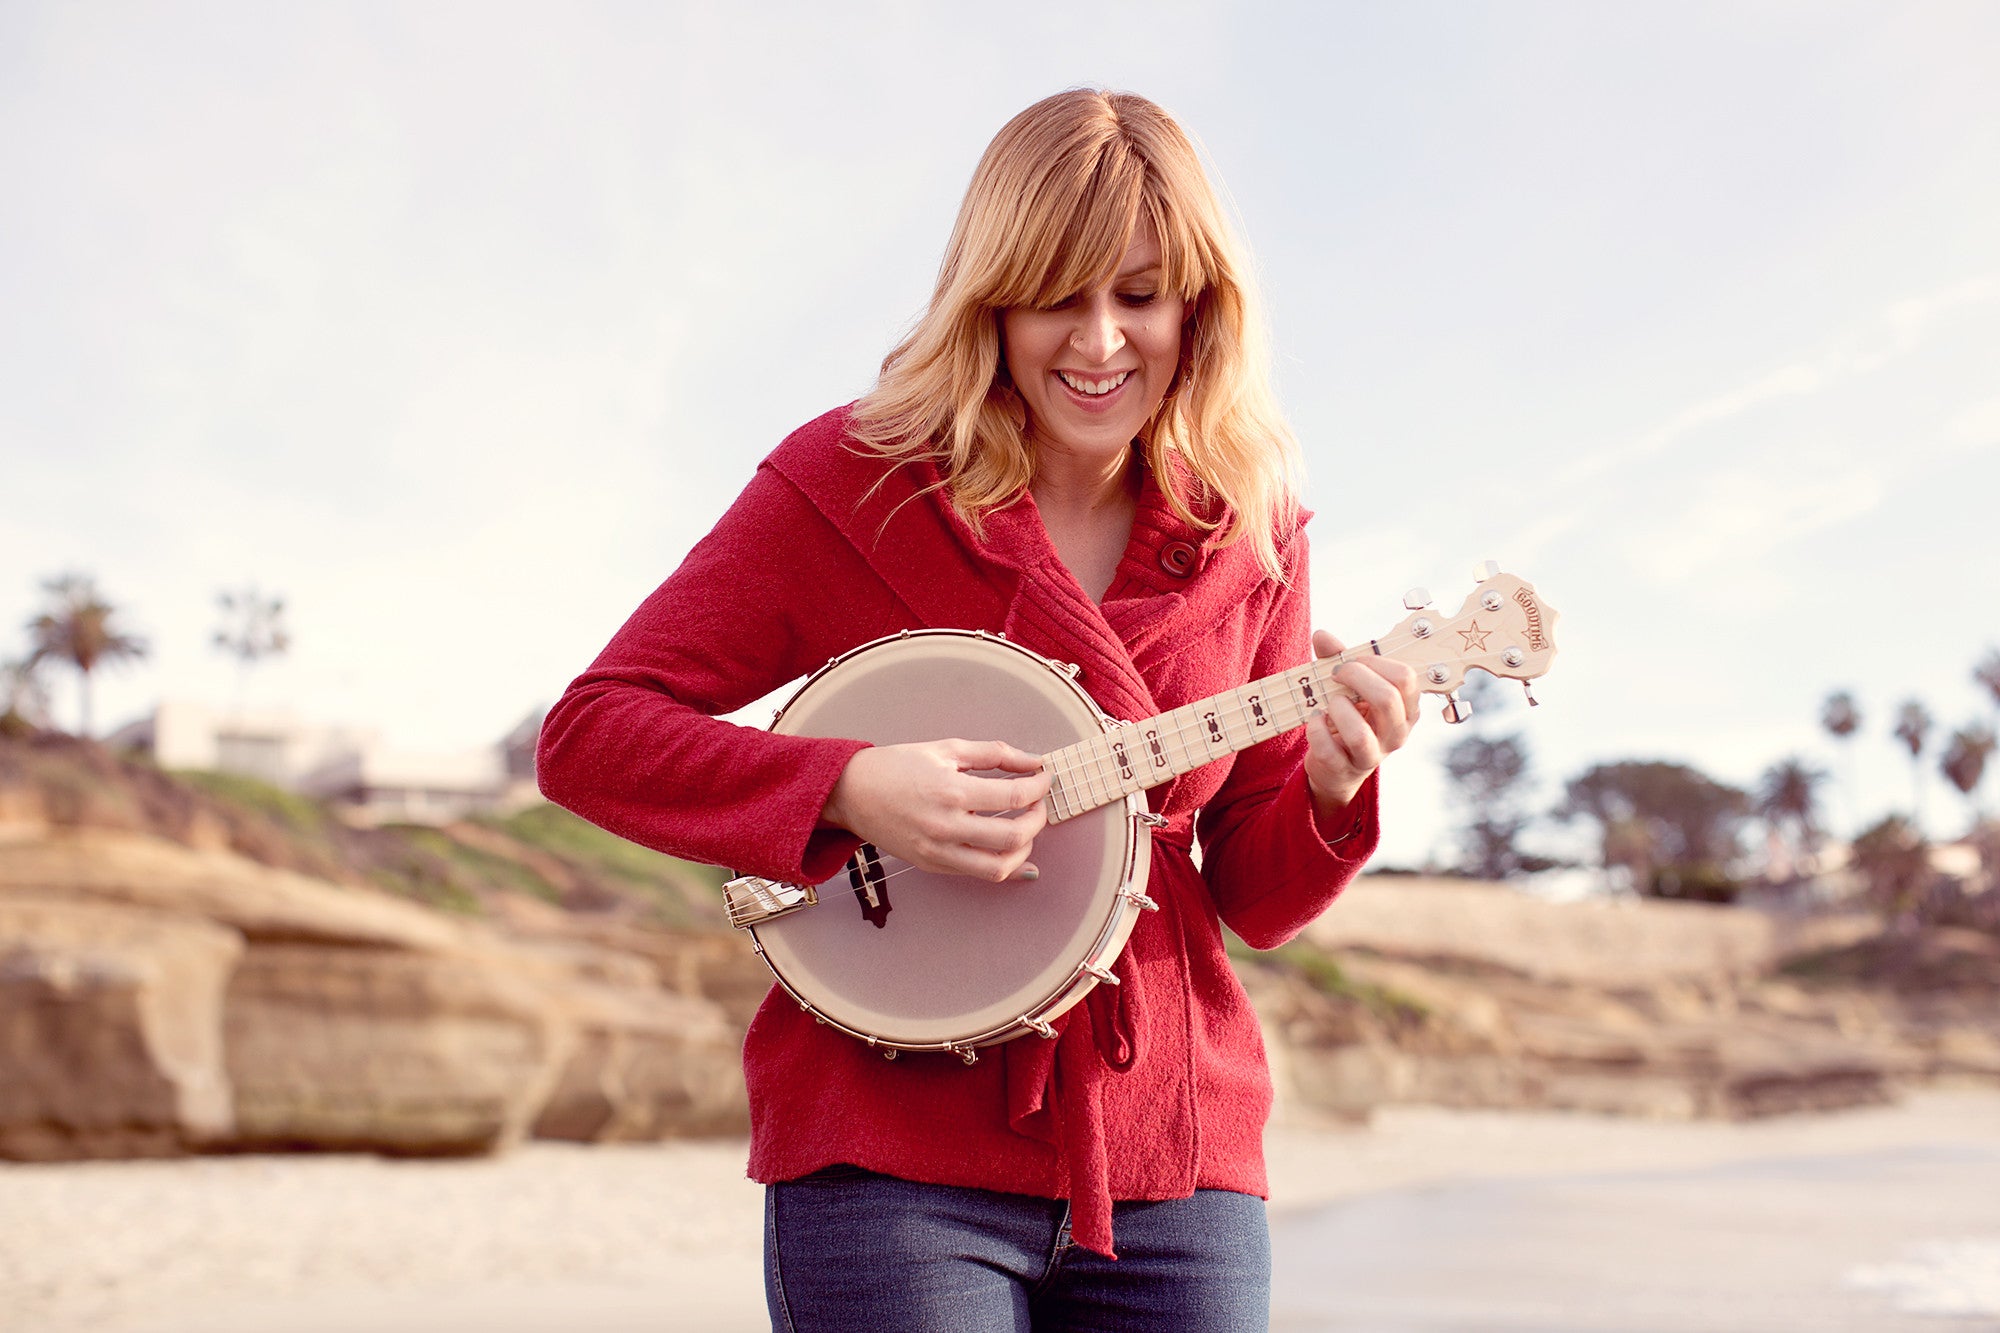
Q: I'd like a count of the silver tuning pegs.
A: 4